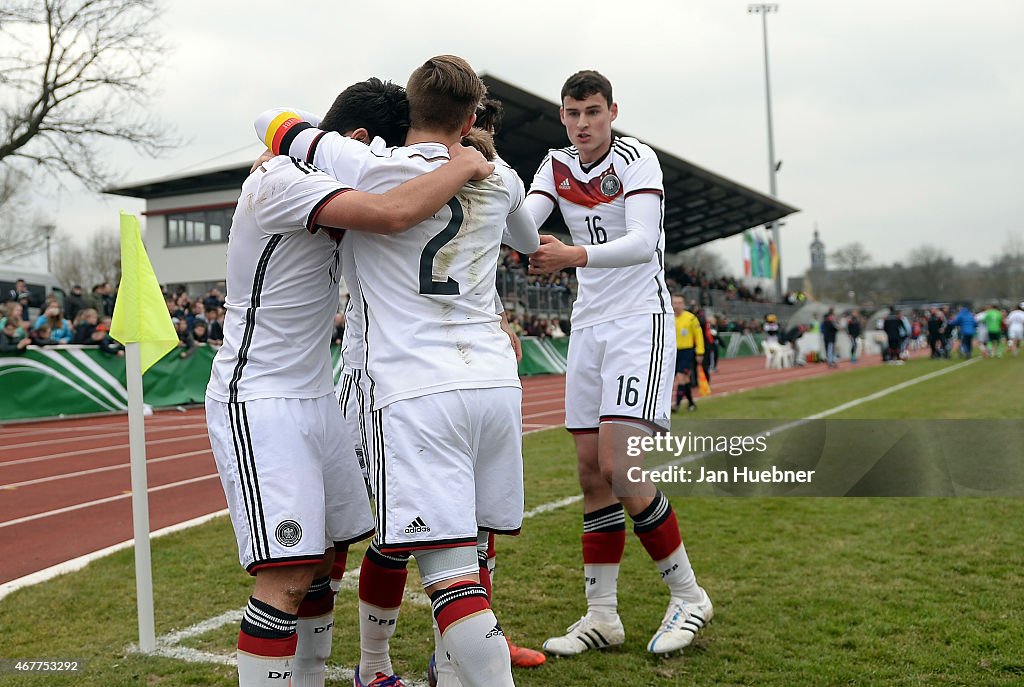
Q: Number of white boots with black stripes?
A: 2